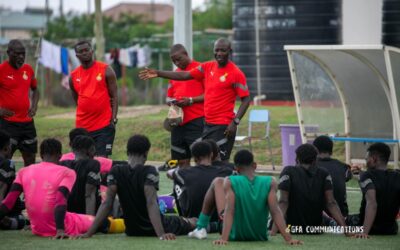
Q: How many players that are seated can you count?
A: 11